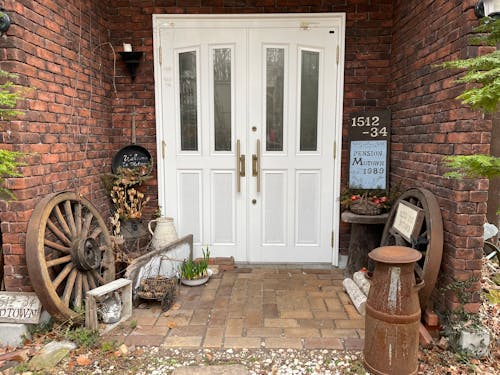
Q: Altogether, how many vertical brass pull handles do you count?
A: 2